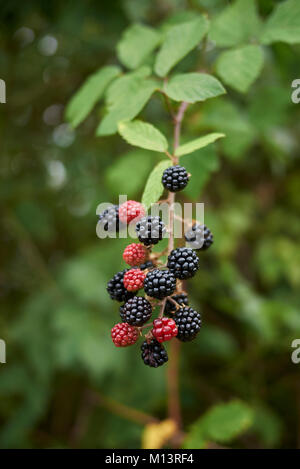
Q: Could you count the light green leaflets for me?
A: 3